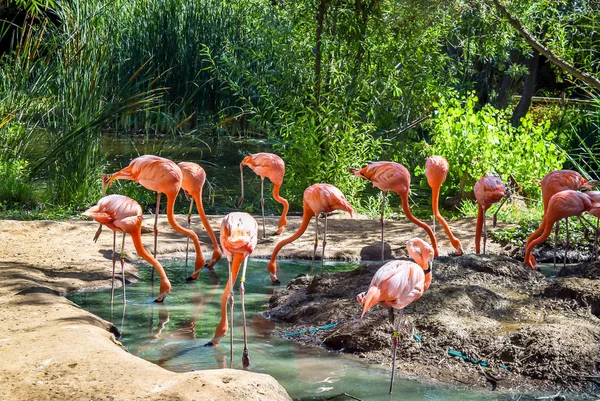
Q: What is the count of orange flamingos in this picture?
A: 13